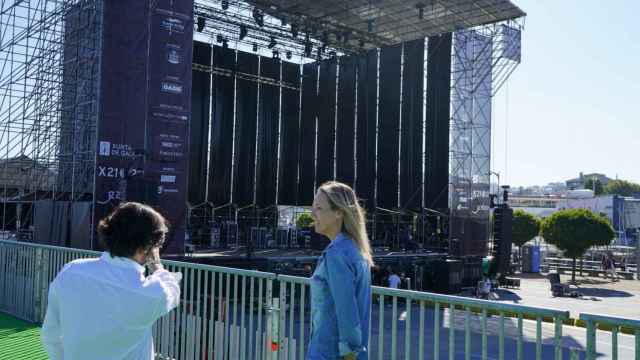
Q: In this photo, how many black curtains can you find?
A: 12